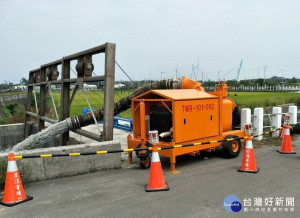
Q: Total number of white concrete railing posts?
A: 4